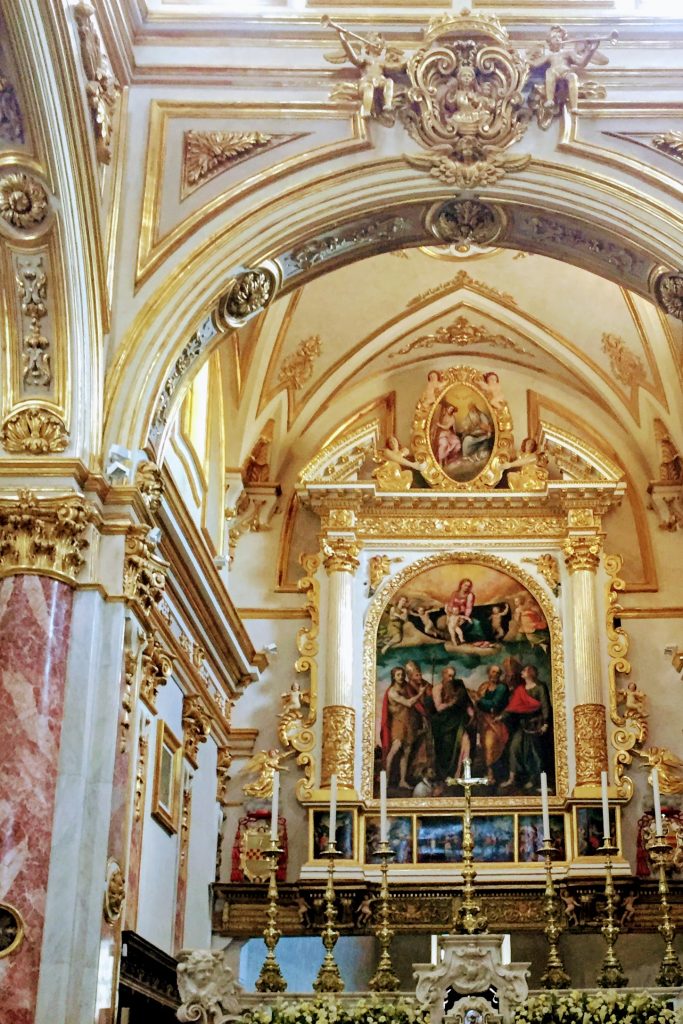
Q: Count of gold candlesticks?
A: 6